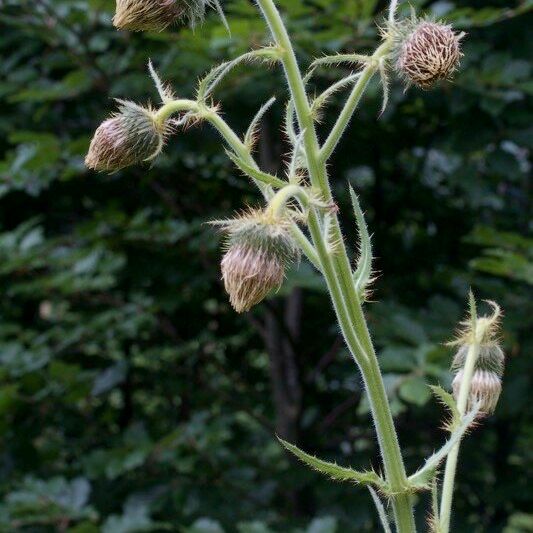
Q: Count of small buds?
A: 5